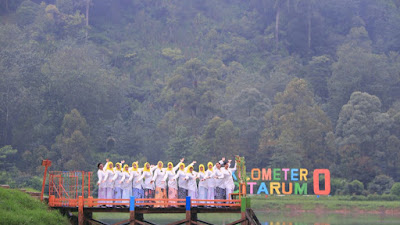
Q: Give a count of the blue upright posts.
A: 2